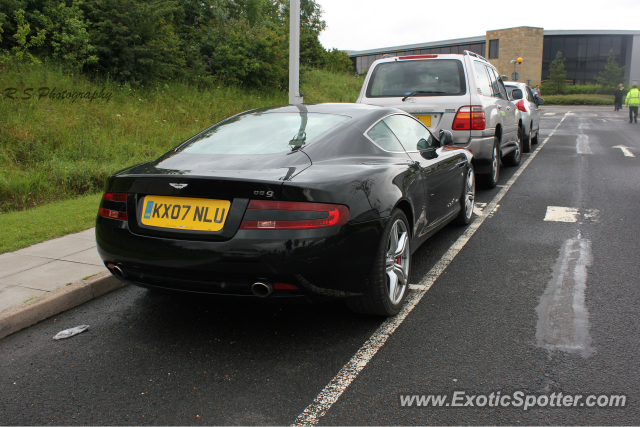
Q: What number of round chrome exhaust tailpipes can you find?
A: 2